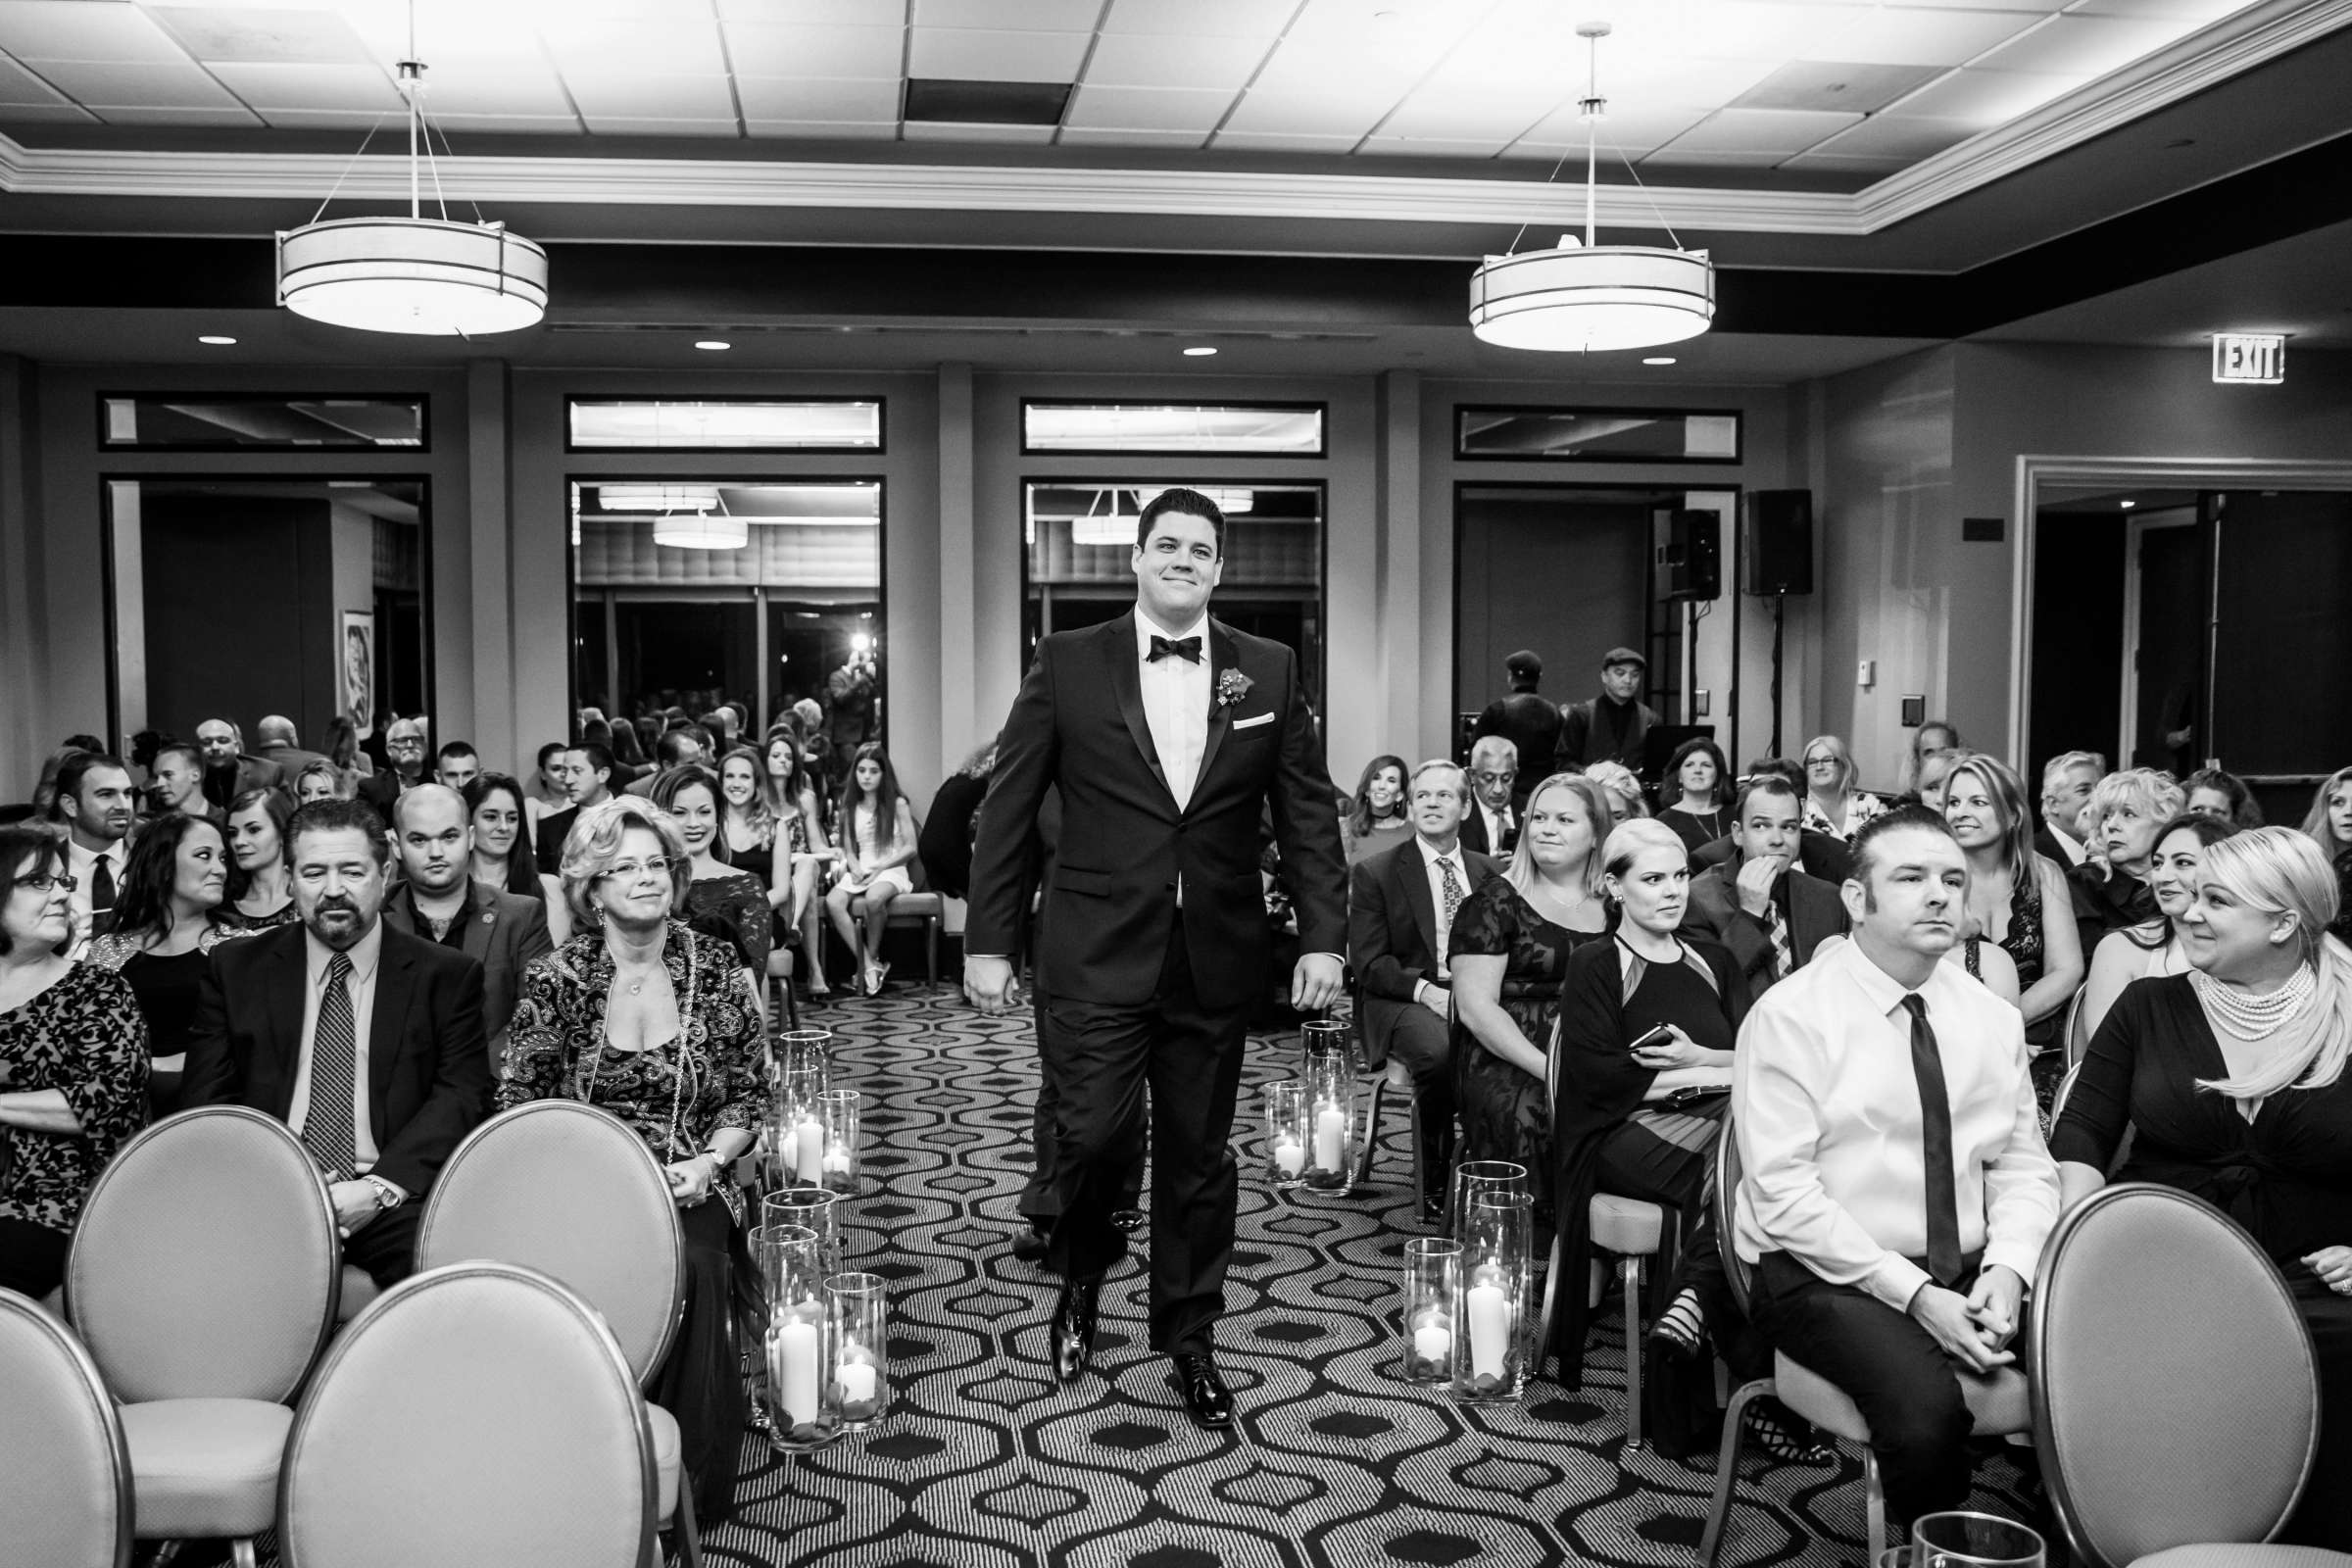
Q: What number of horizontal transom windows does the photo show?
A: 4